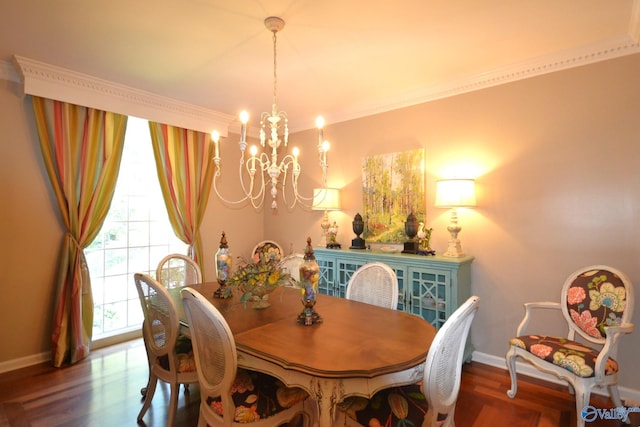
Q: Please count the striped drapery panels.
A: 2